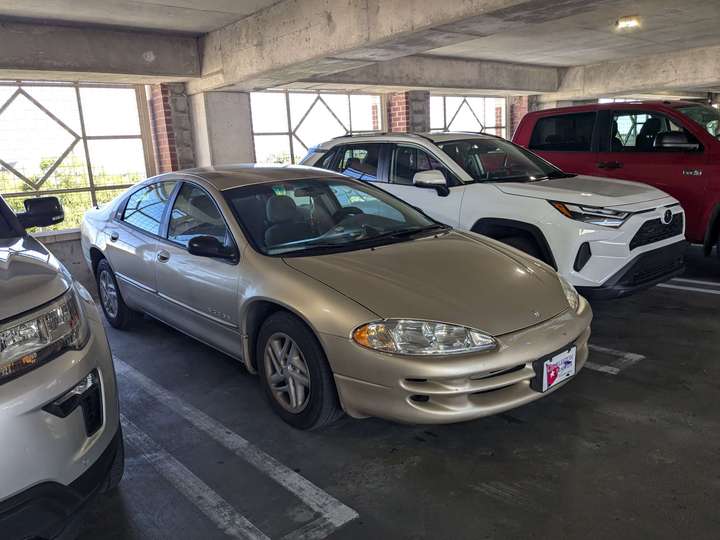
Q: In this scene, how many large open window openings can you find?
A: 3